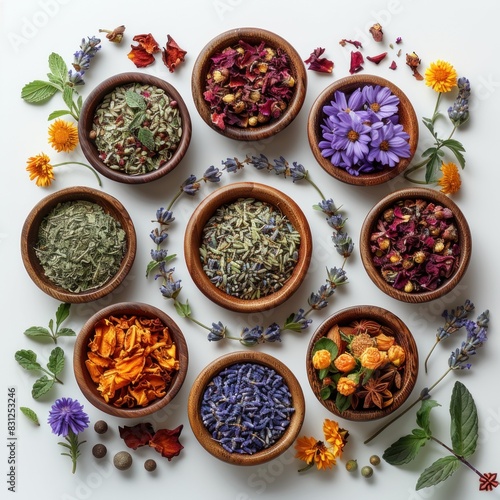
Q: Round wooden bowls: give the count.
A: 9